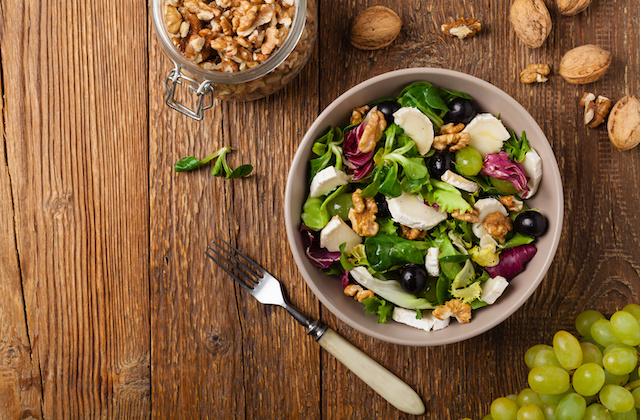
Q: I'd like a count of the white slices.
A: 11